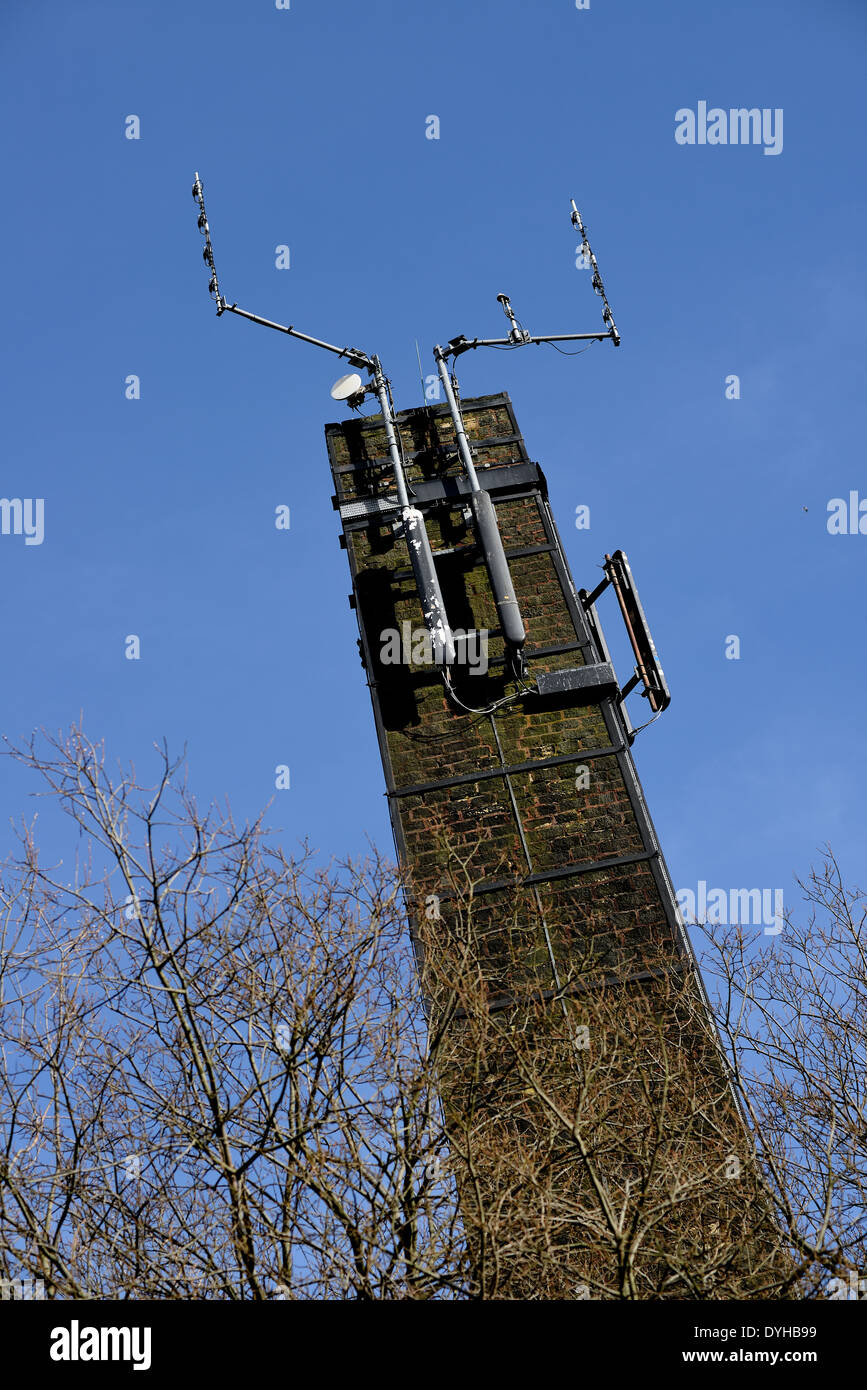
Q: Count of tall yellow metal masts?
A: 0